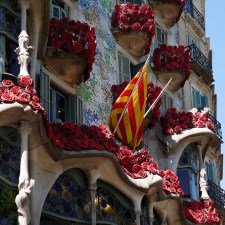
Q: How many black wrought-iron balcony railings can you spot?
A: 4